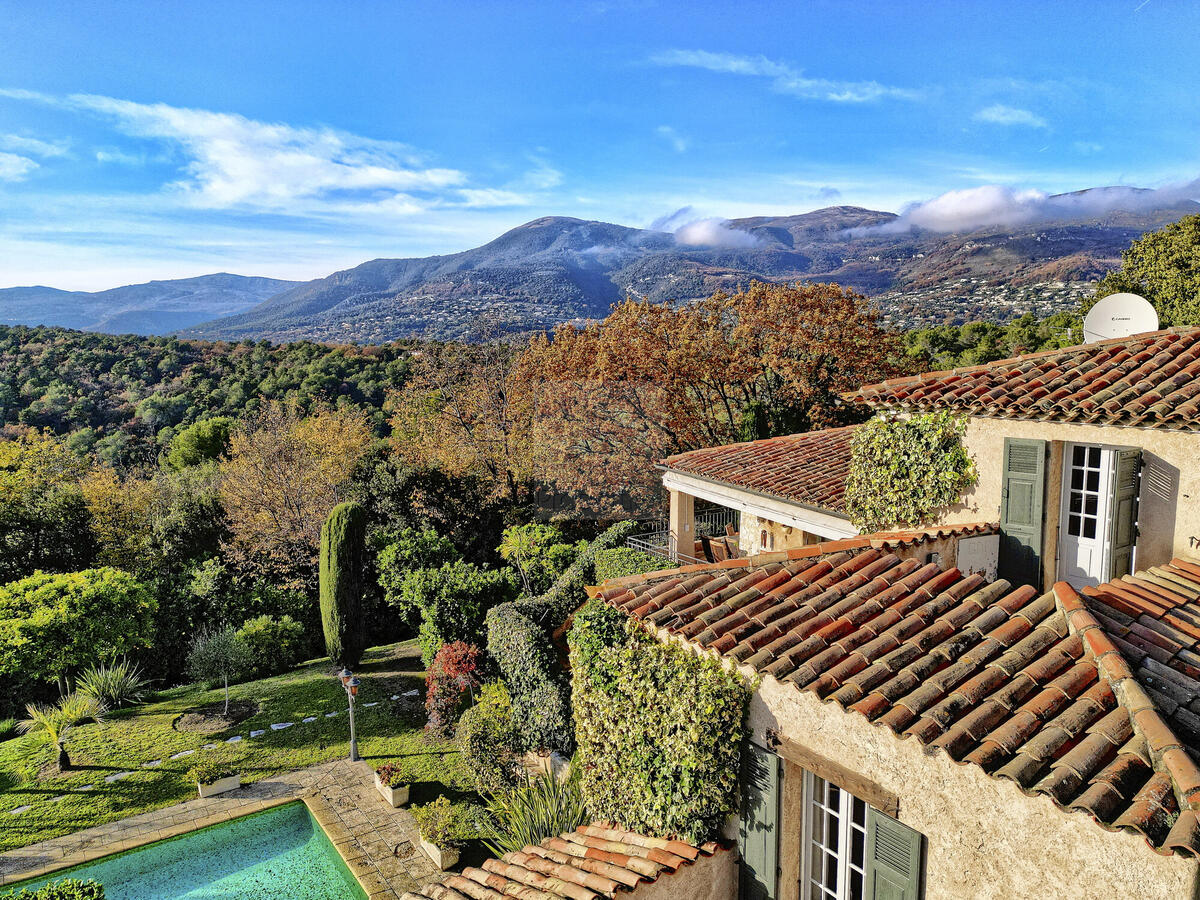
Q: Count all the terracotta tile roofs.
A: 4